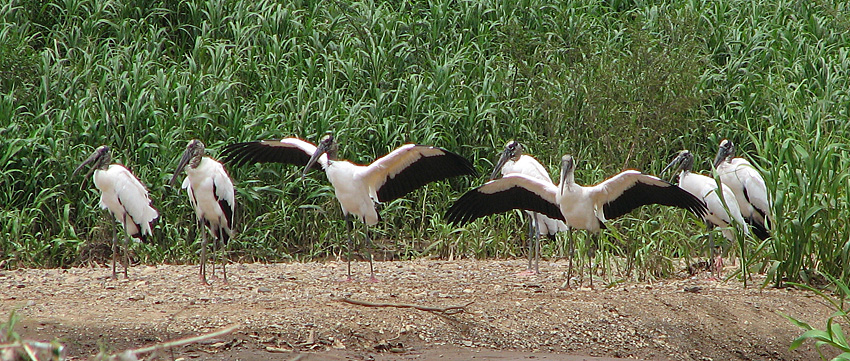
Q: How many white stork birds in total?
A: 7